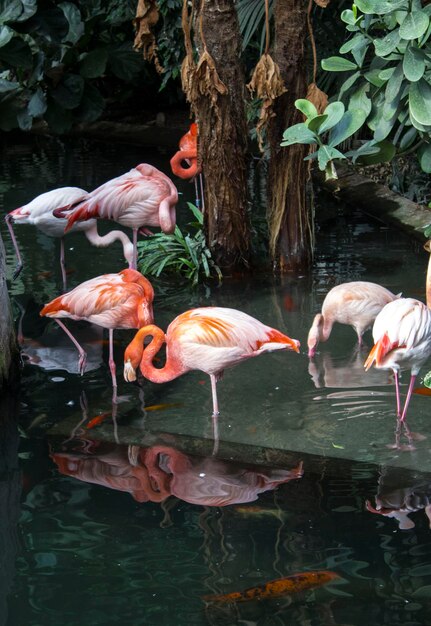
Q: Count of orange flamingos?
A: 3